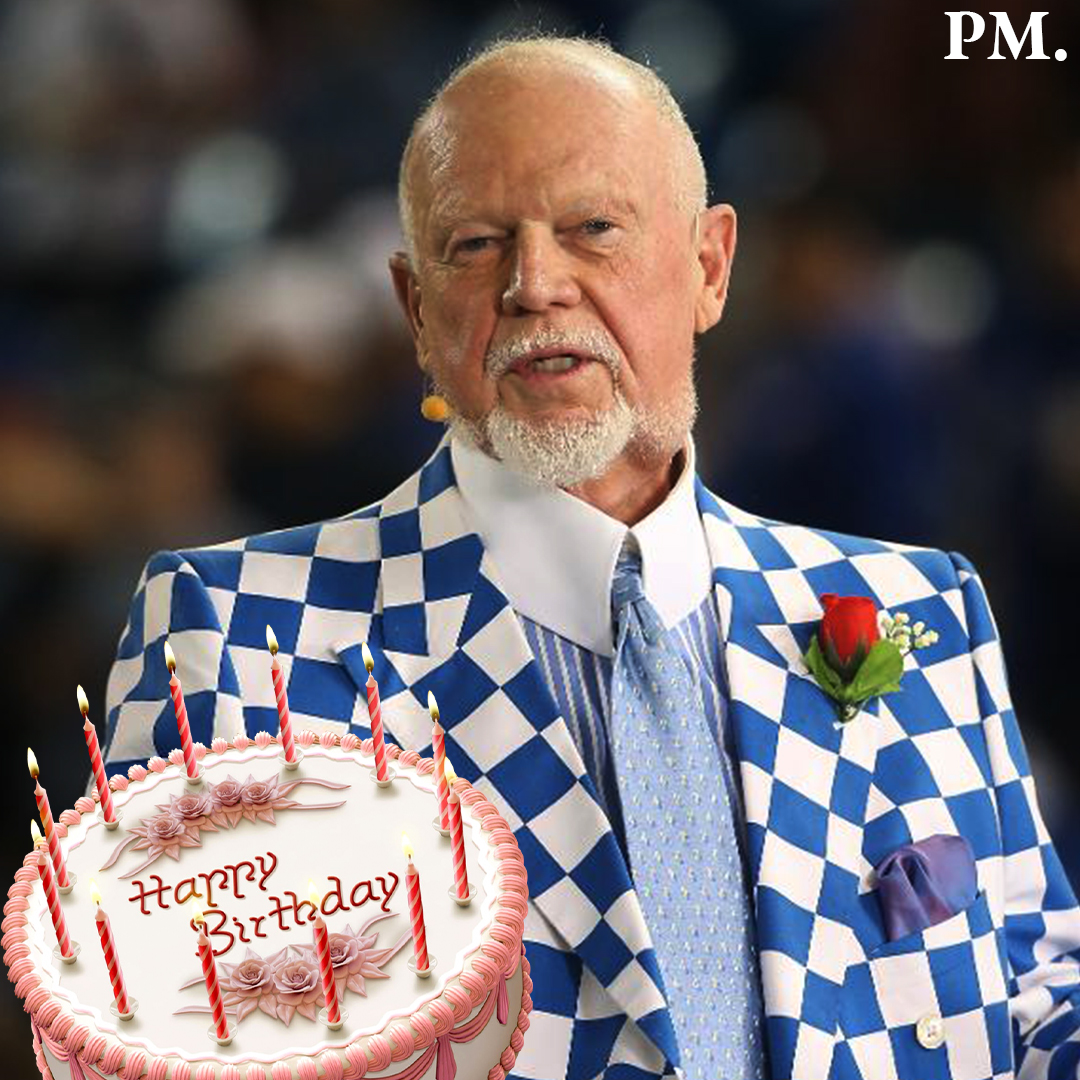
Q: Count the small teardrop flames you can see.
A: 12